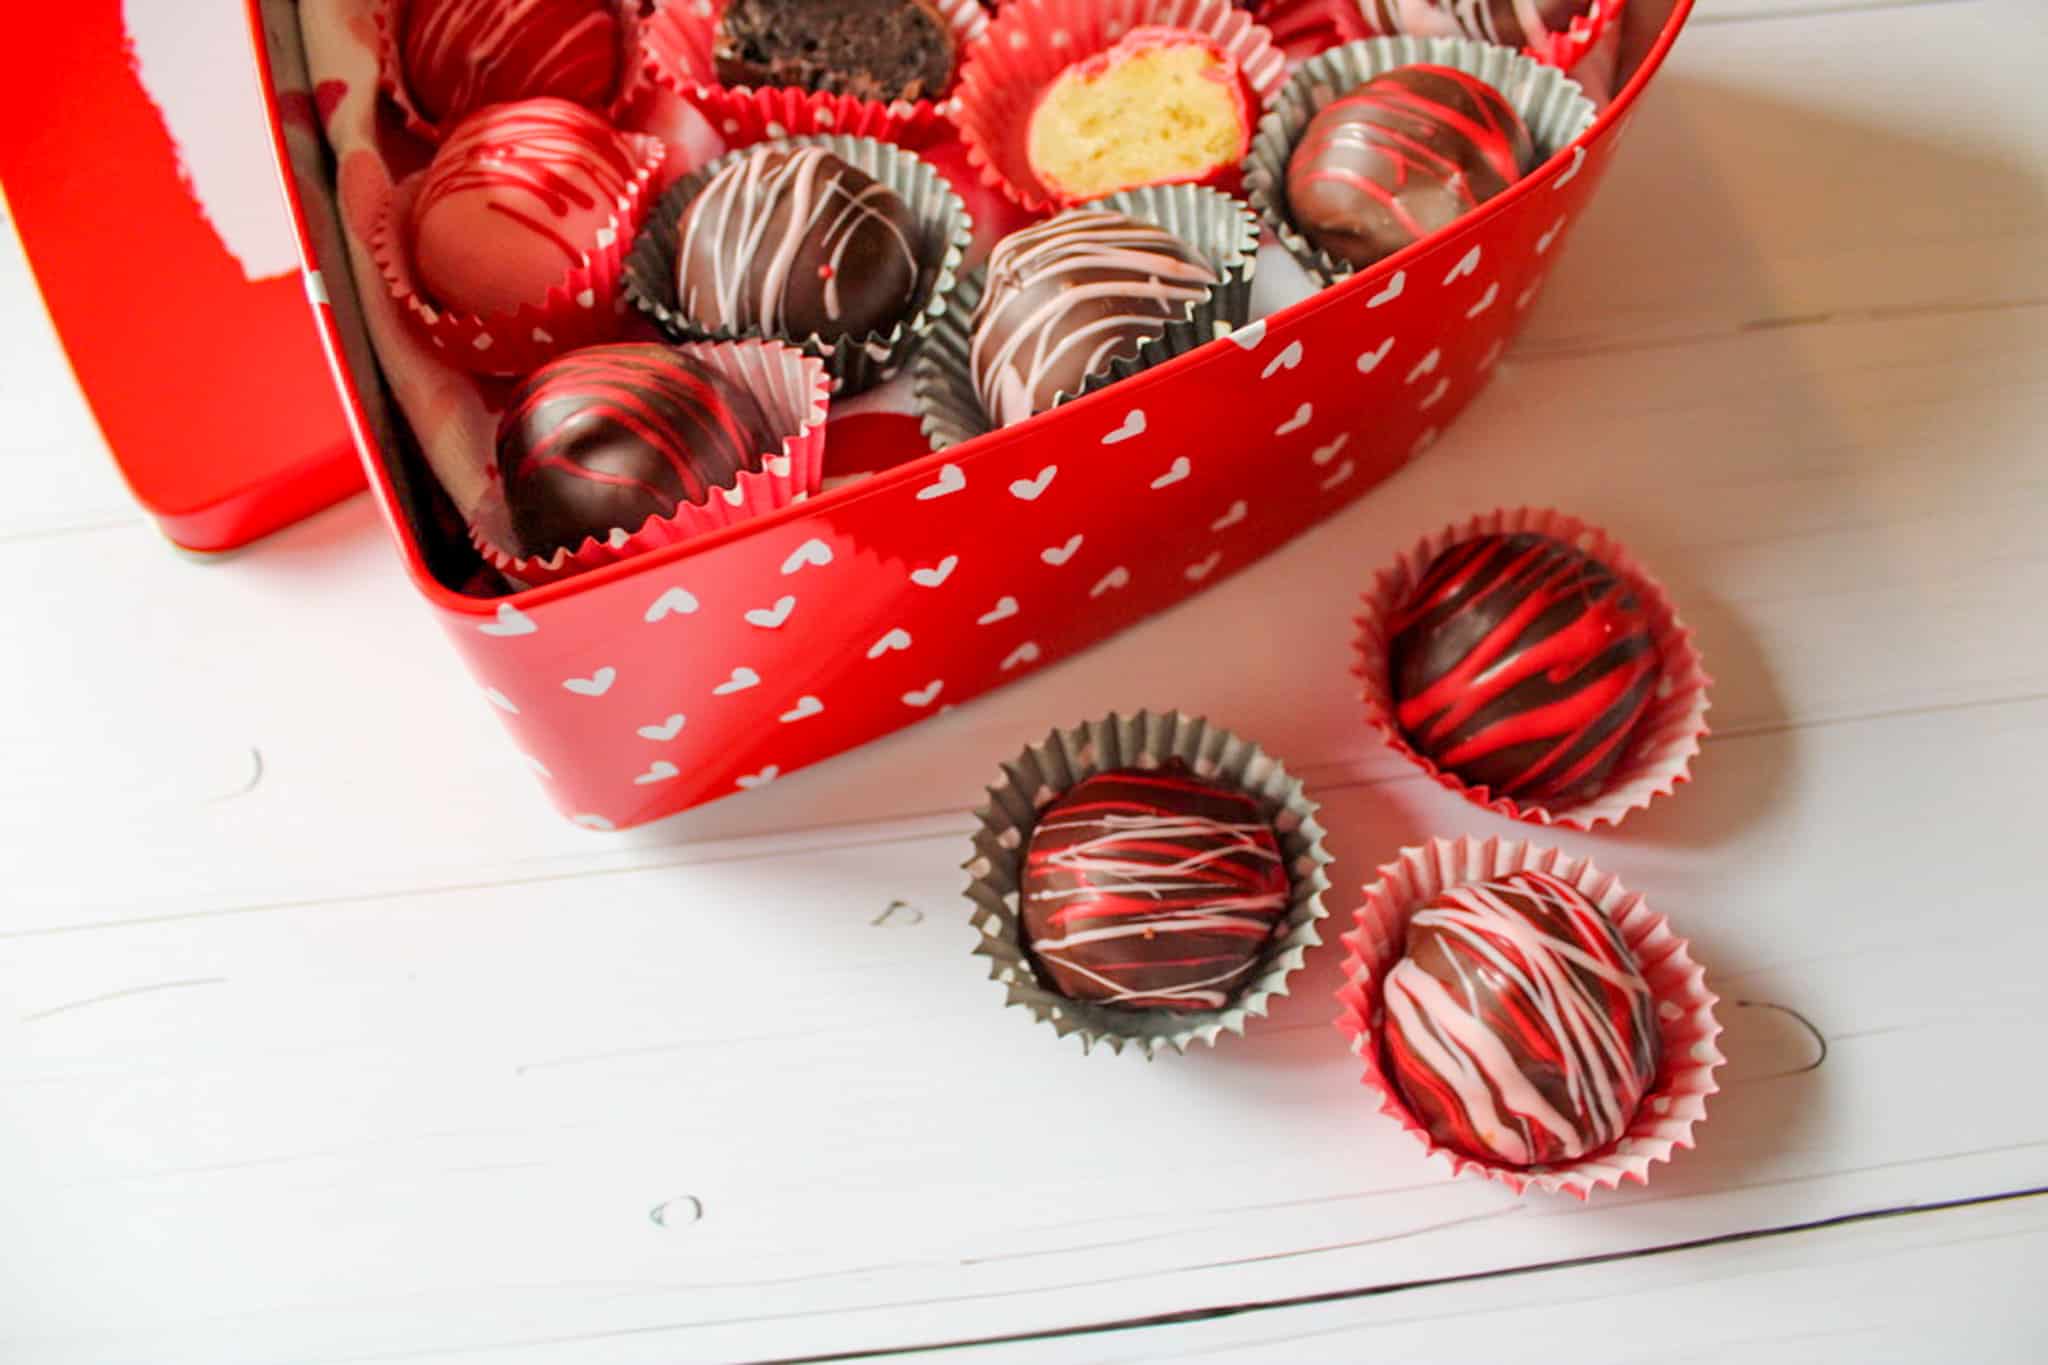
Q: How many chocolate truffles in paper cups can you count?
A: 12